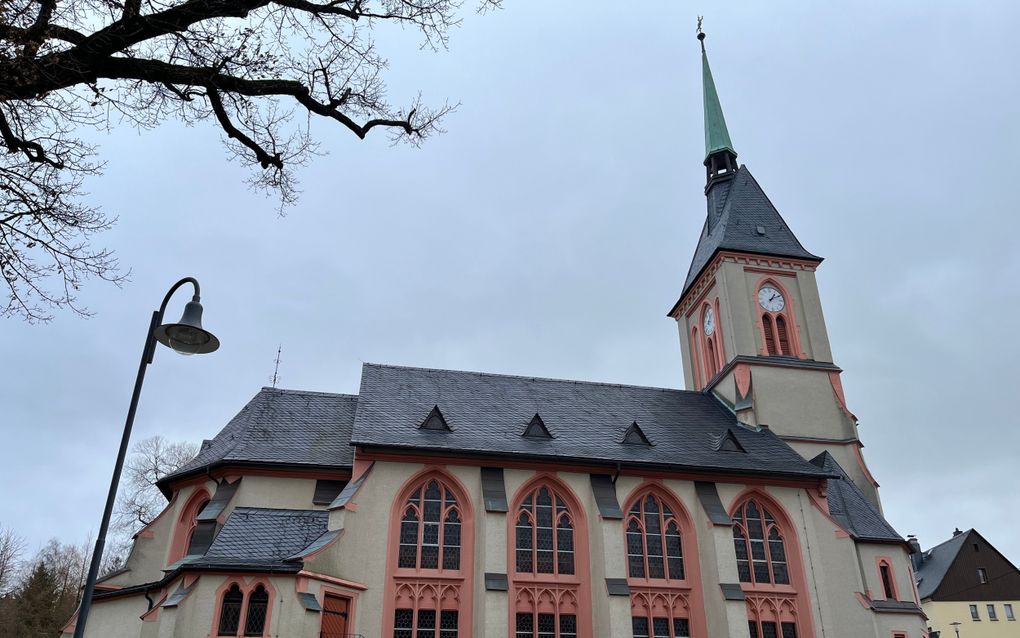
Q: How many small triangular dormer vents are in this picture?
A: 4